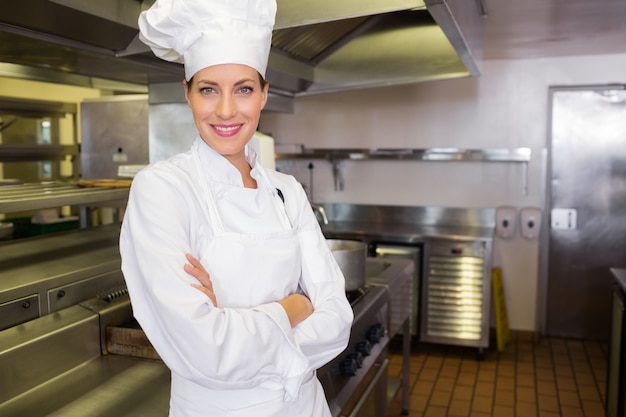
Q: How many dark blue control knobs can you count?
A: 5